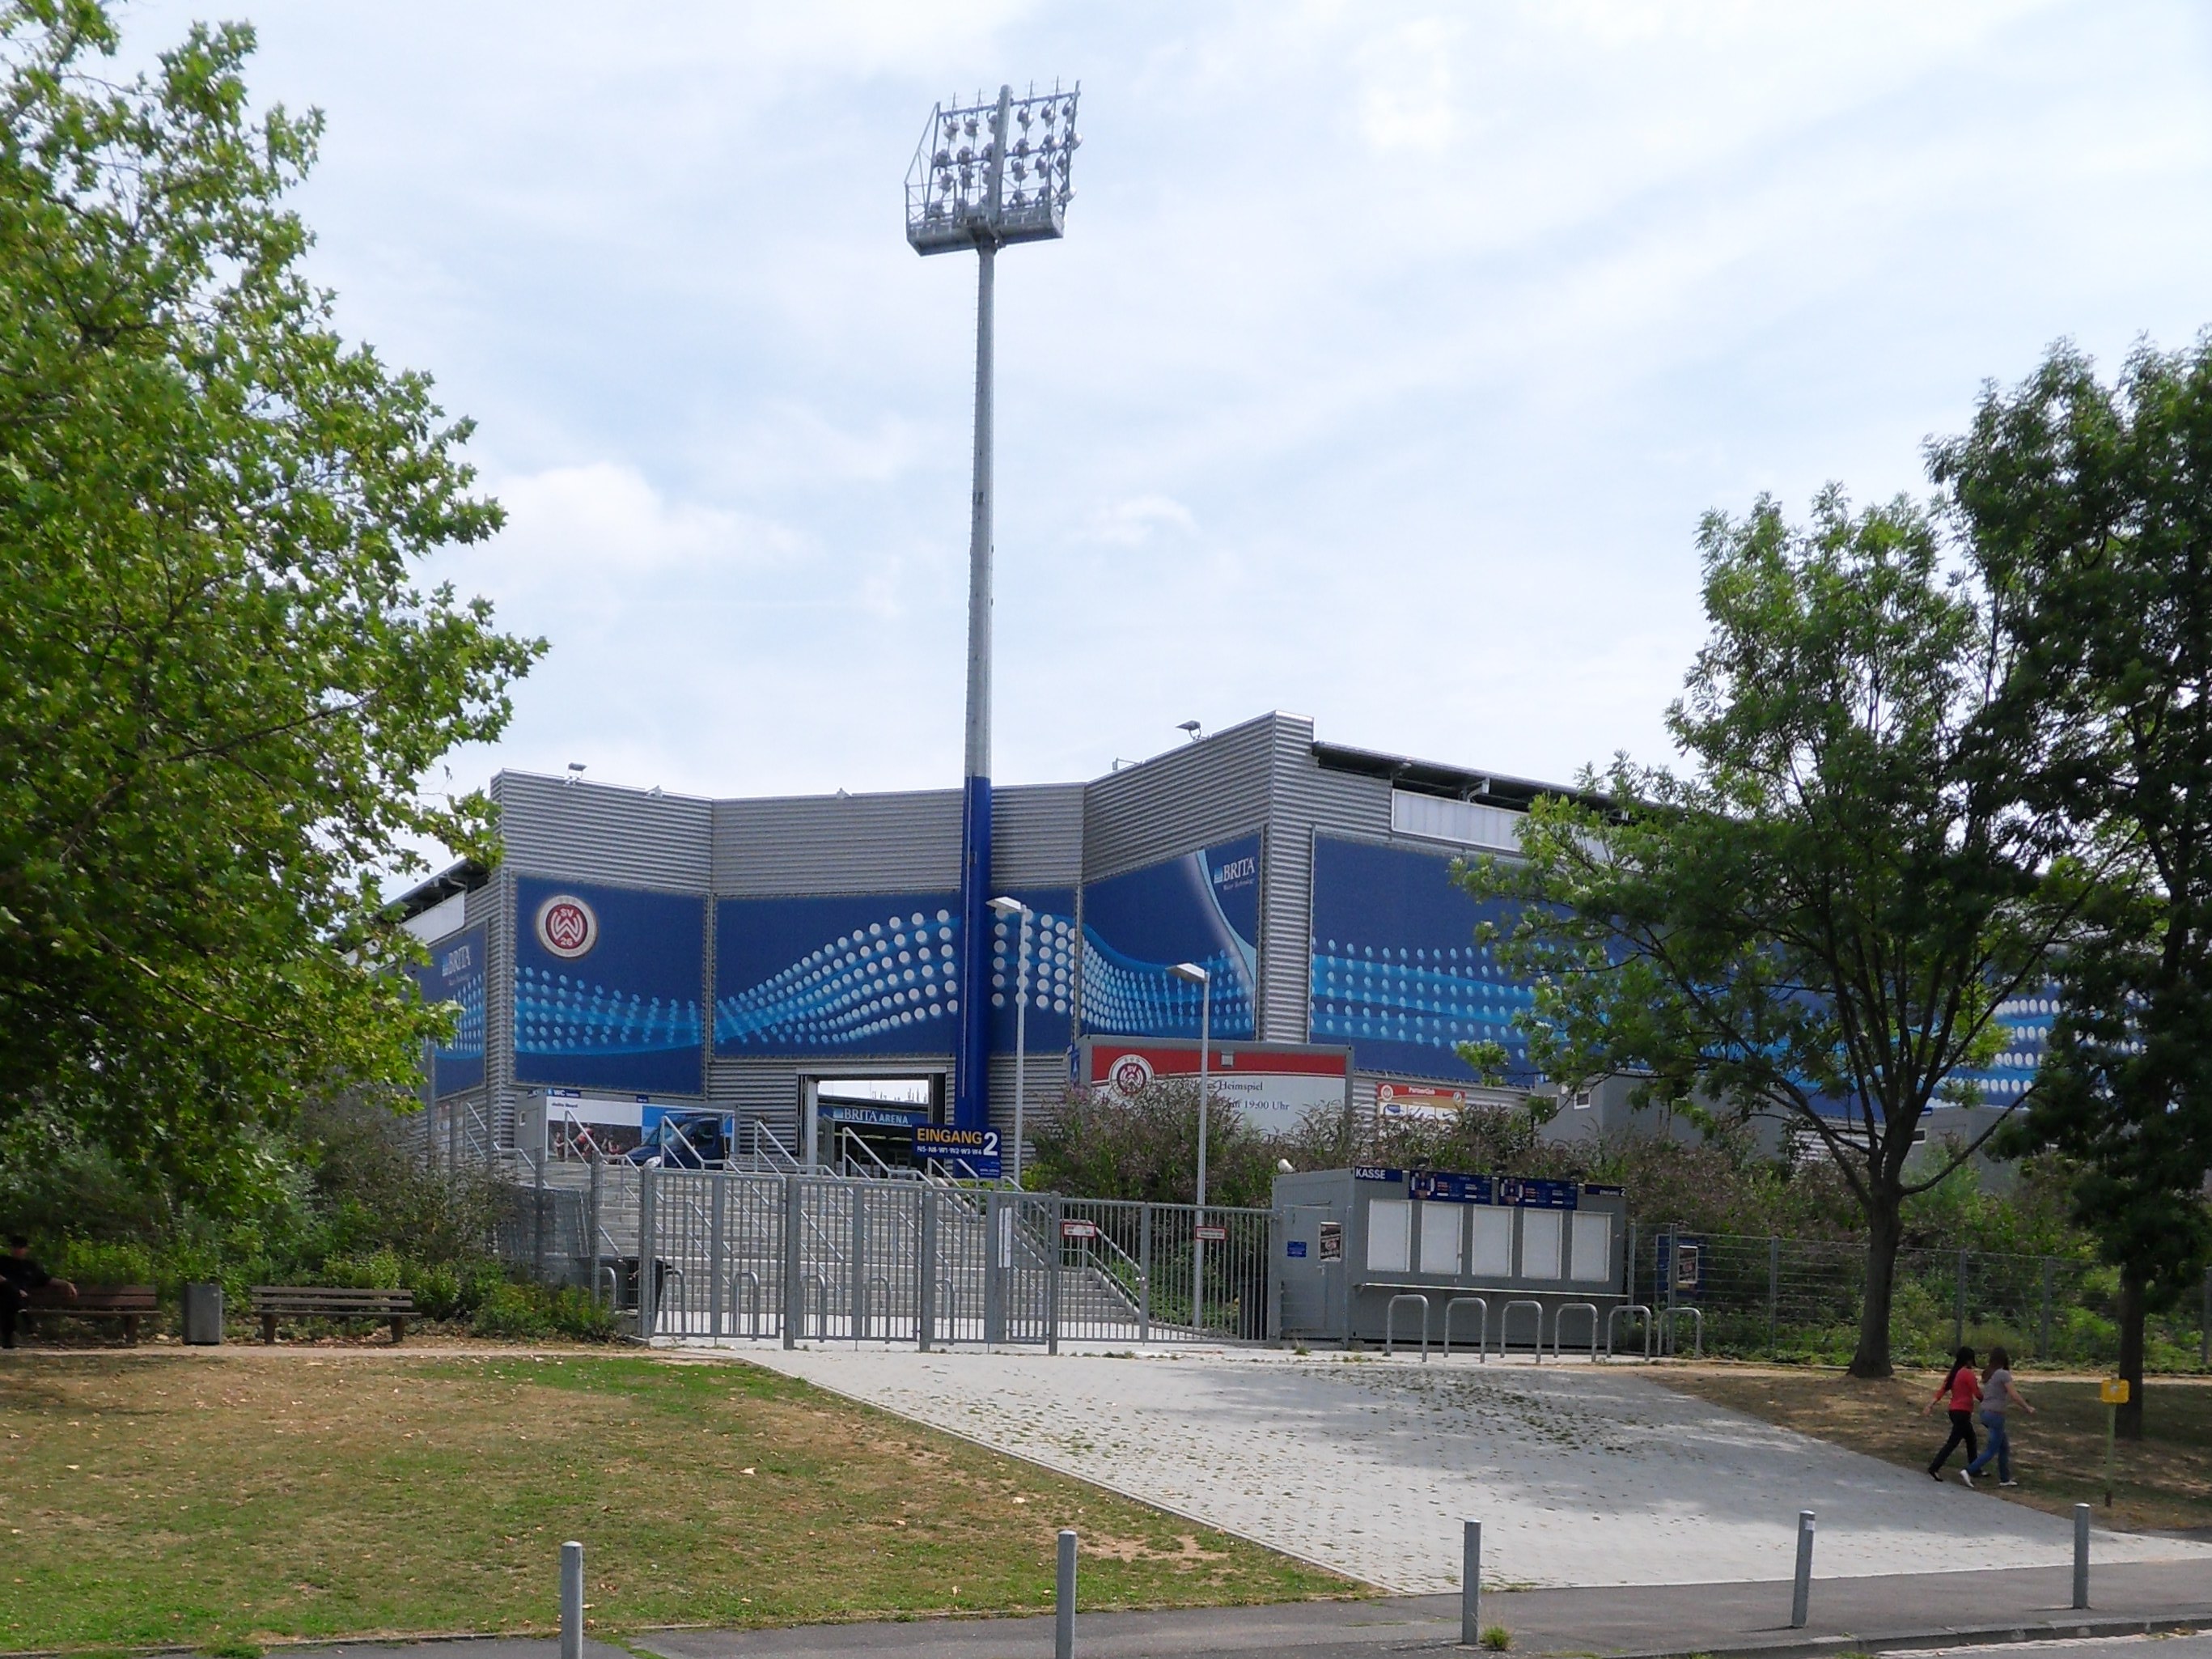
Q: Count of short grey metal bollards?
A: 5